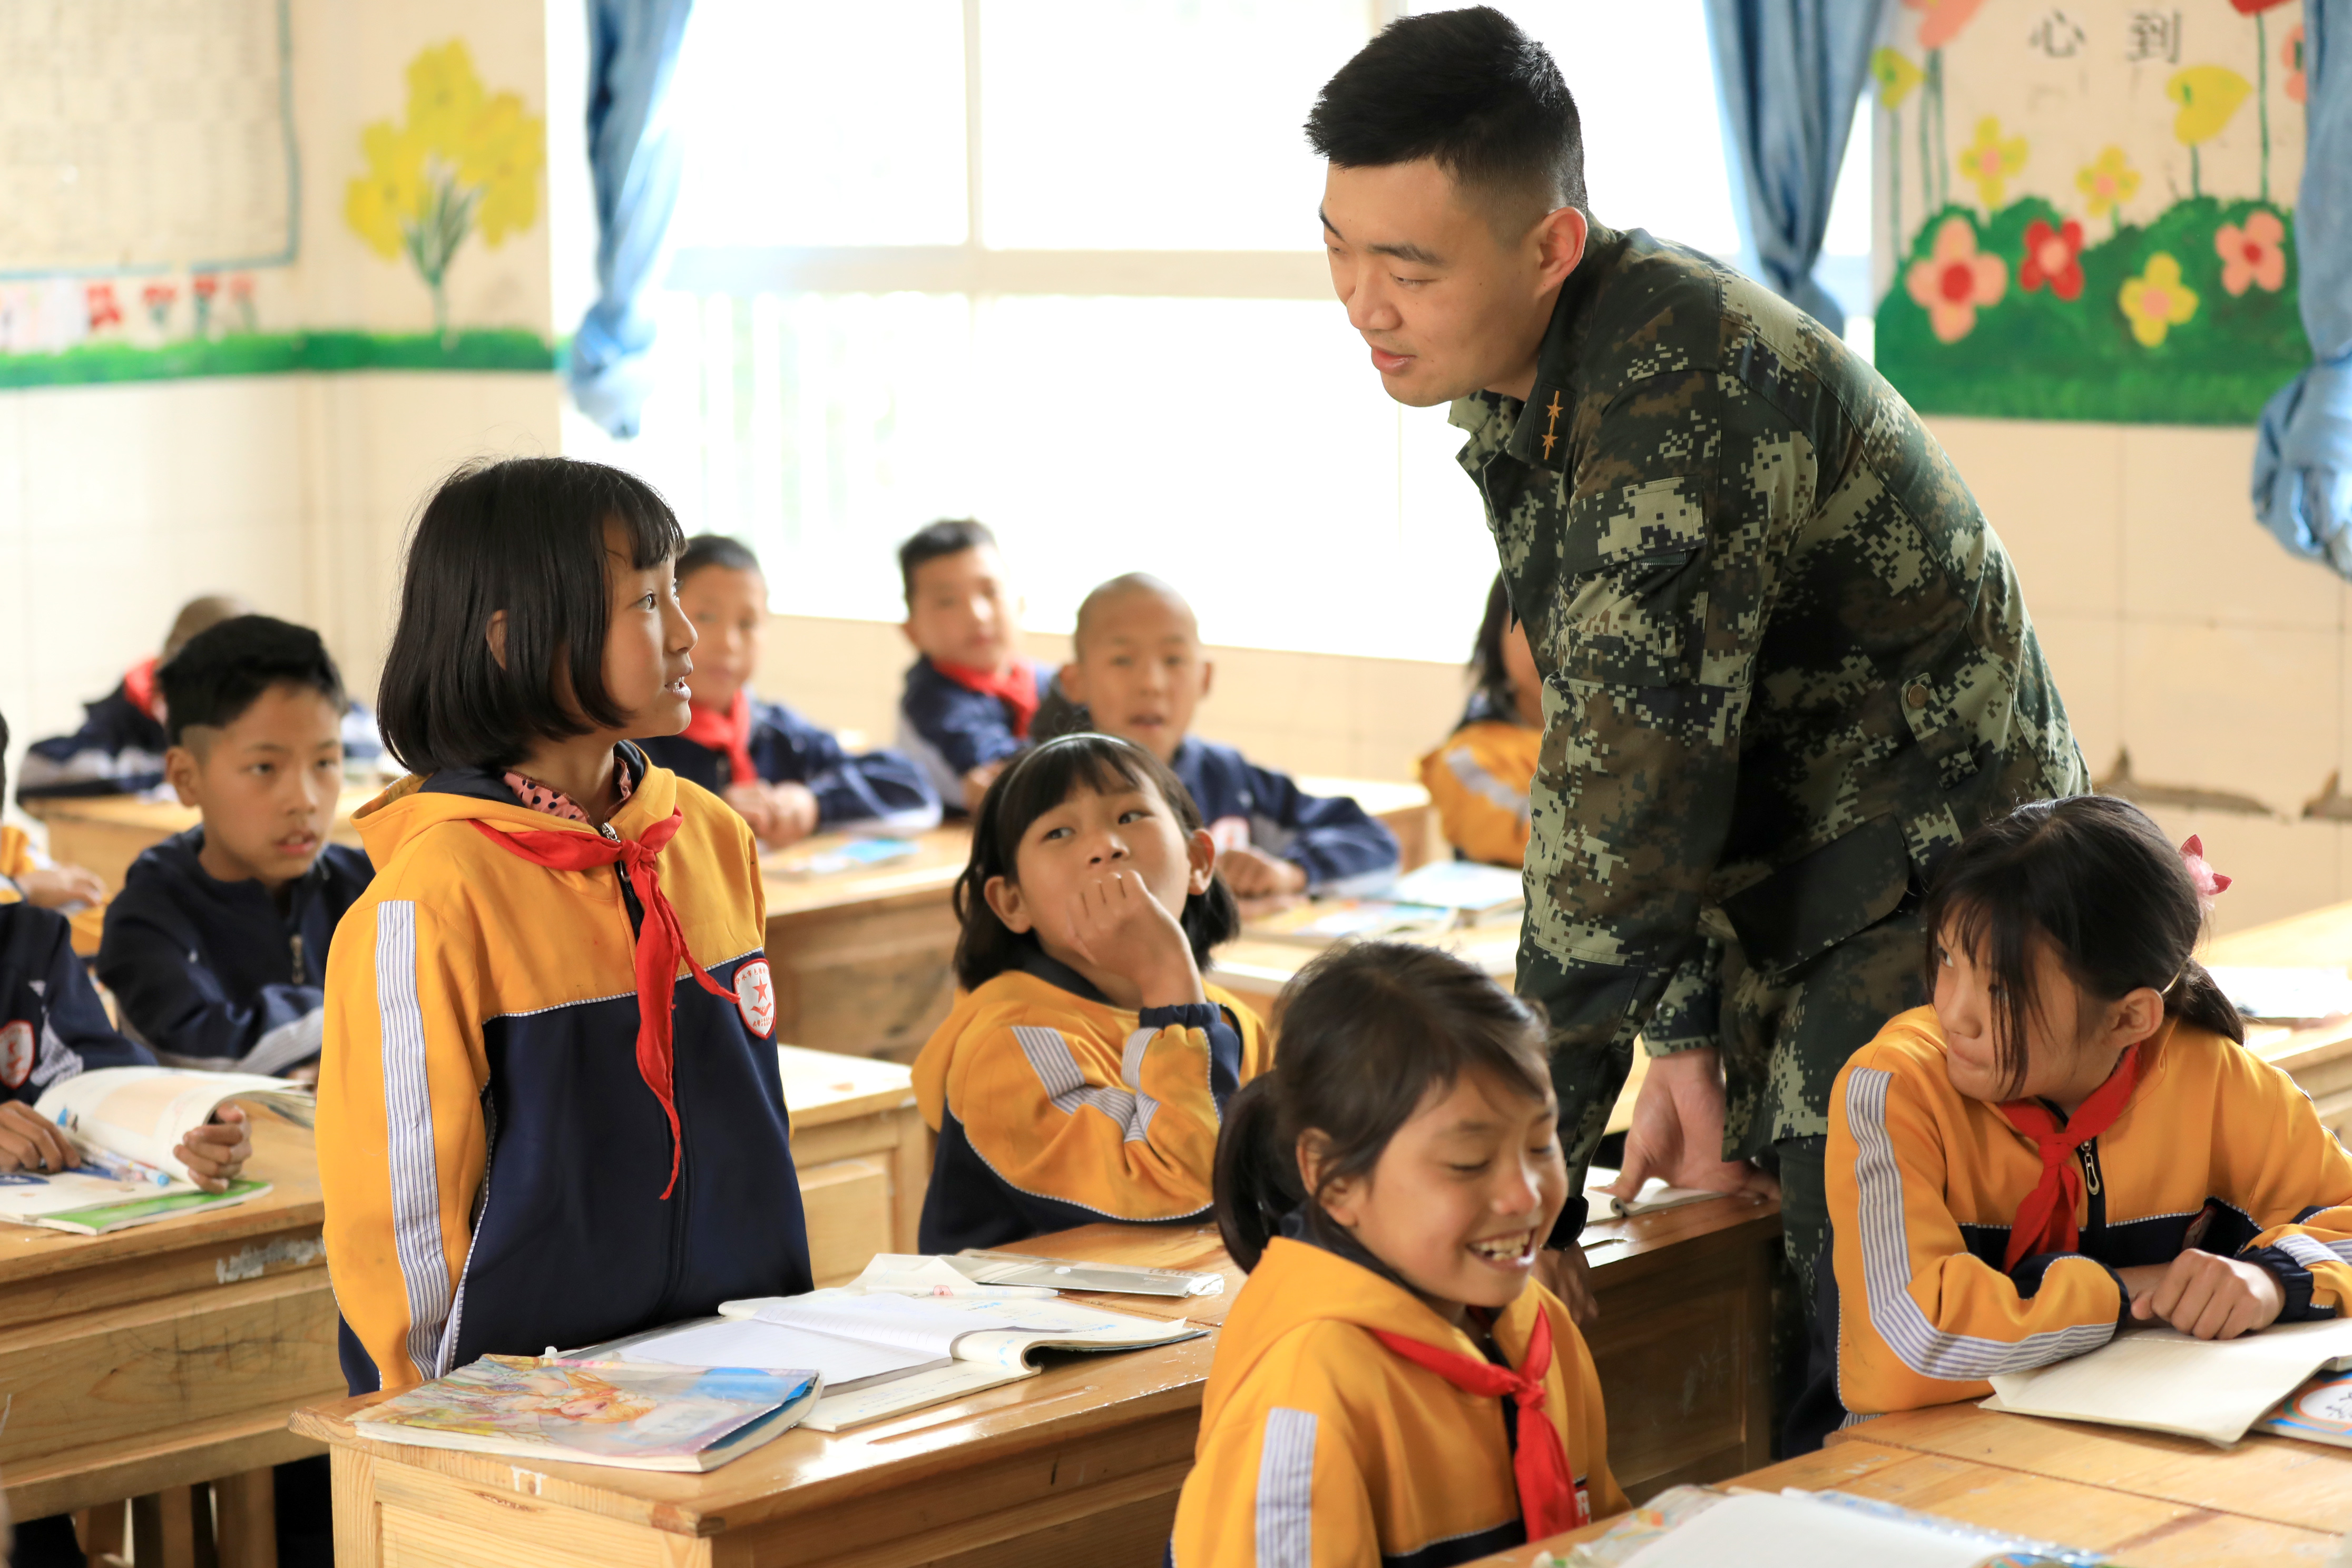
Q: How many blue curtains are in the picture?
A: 3